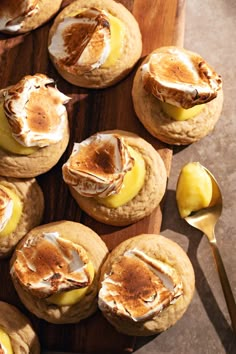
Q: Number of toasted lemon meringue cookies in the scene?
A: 9